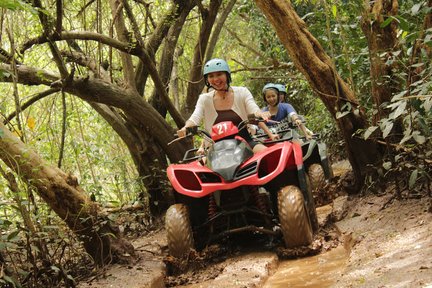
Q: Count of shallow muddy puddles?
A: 1